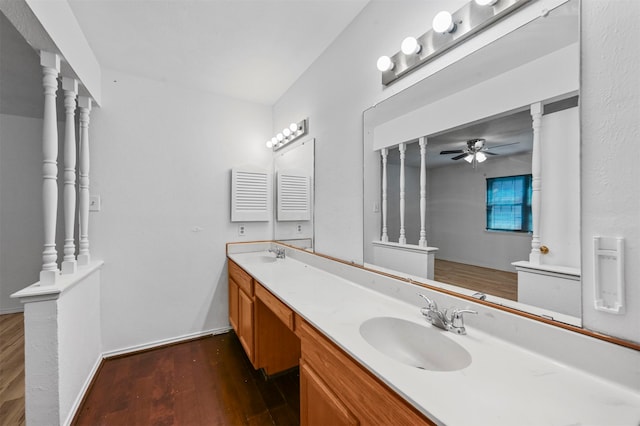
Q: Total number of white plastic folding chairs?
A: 0